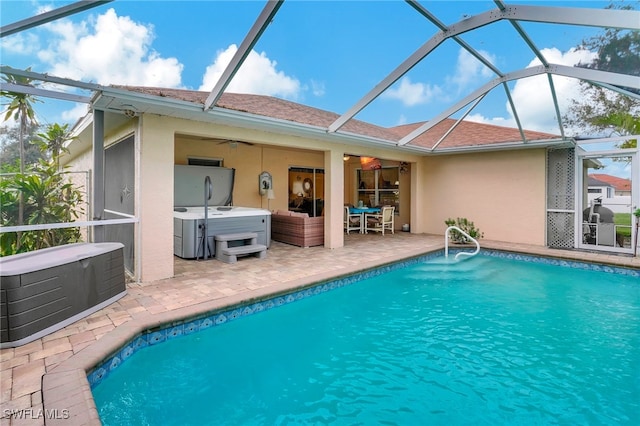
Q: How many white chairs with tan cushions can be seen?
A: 2